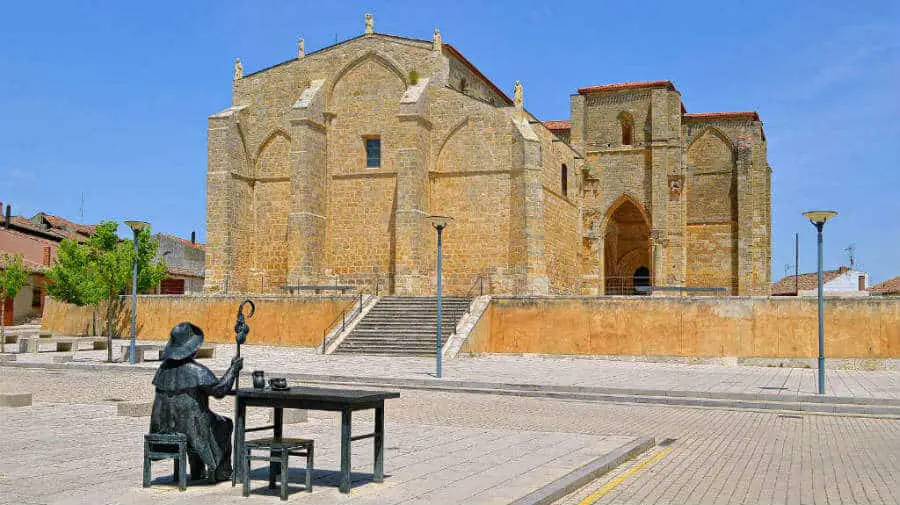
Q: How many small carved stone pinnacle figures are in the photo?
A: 5